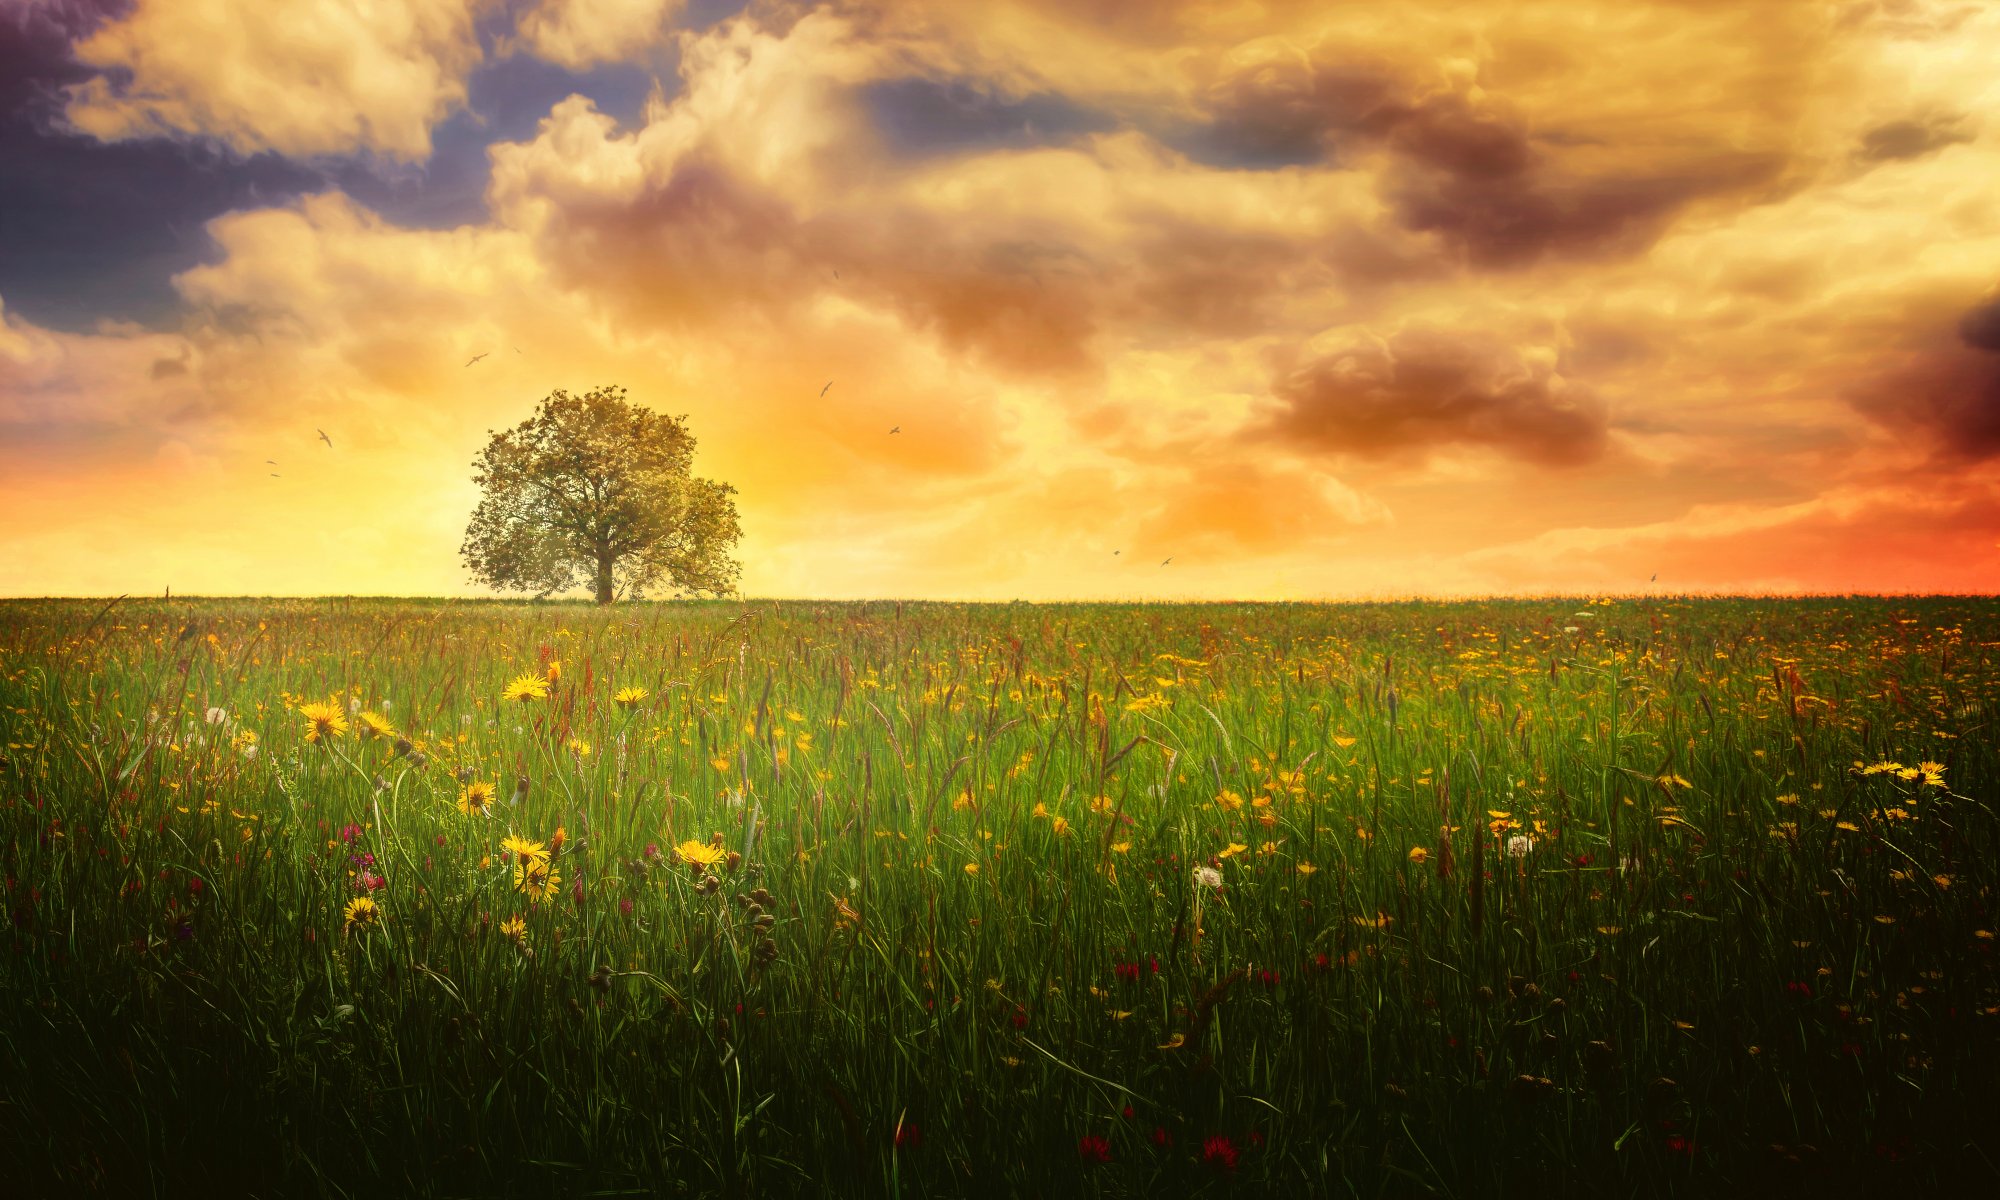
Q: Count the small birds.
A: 11